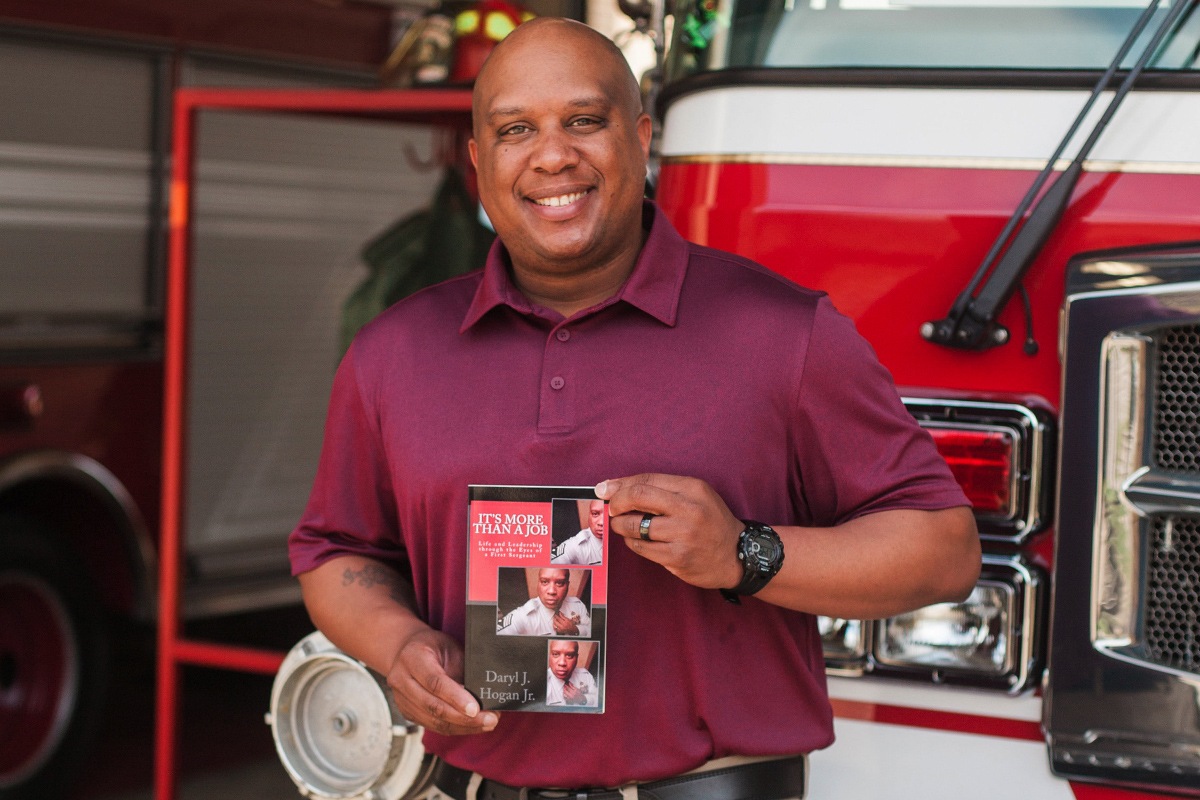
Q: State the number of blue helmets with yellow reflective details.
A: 0